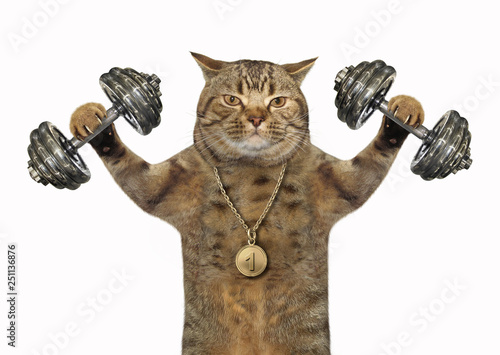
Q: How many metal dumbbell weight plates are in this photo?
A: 12